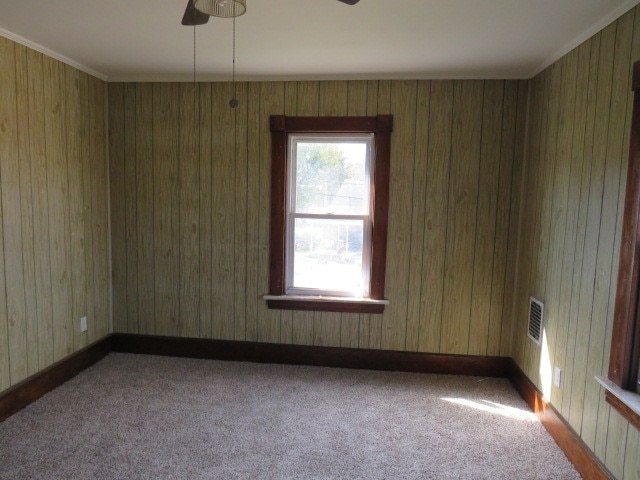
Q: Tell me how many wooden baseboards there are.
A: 3